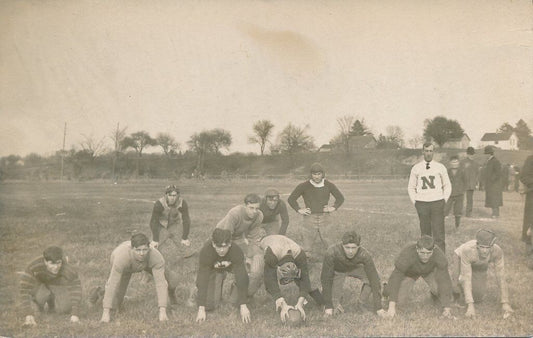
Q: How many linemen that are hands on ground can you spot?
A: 6